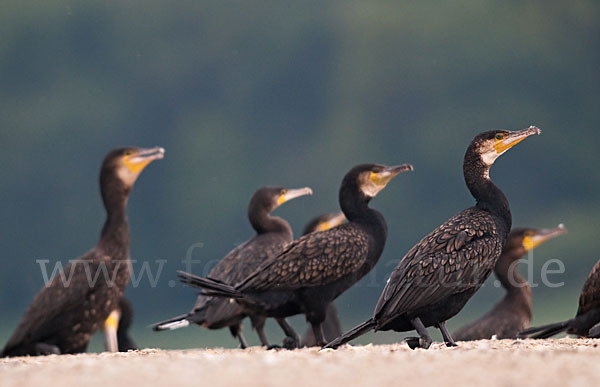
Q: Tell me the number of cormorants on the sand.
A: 8